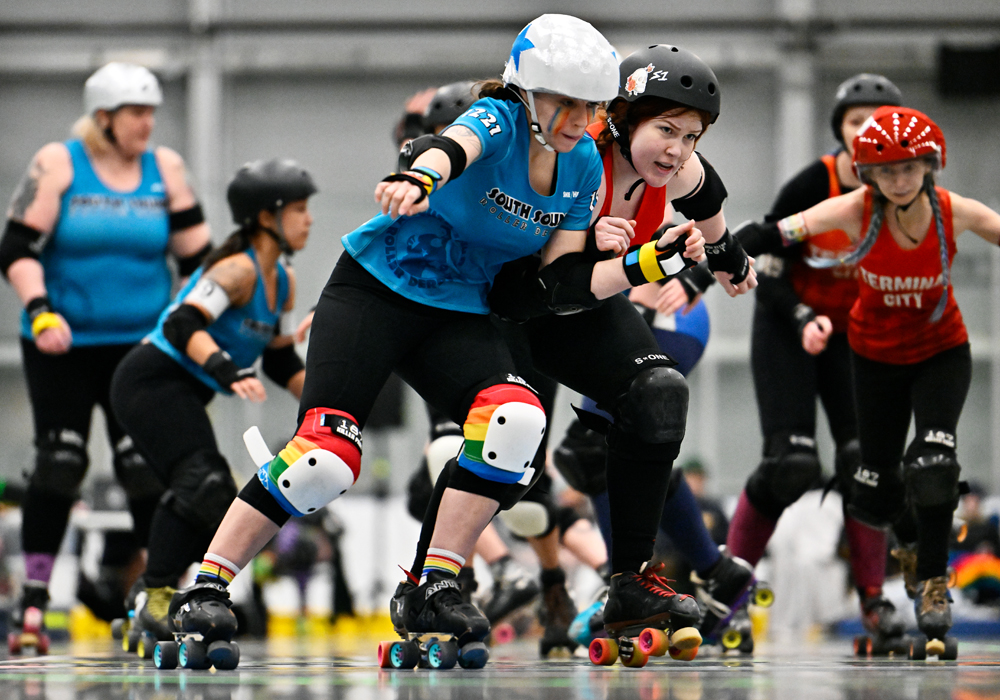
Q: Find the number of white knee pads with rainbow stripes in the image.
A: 2